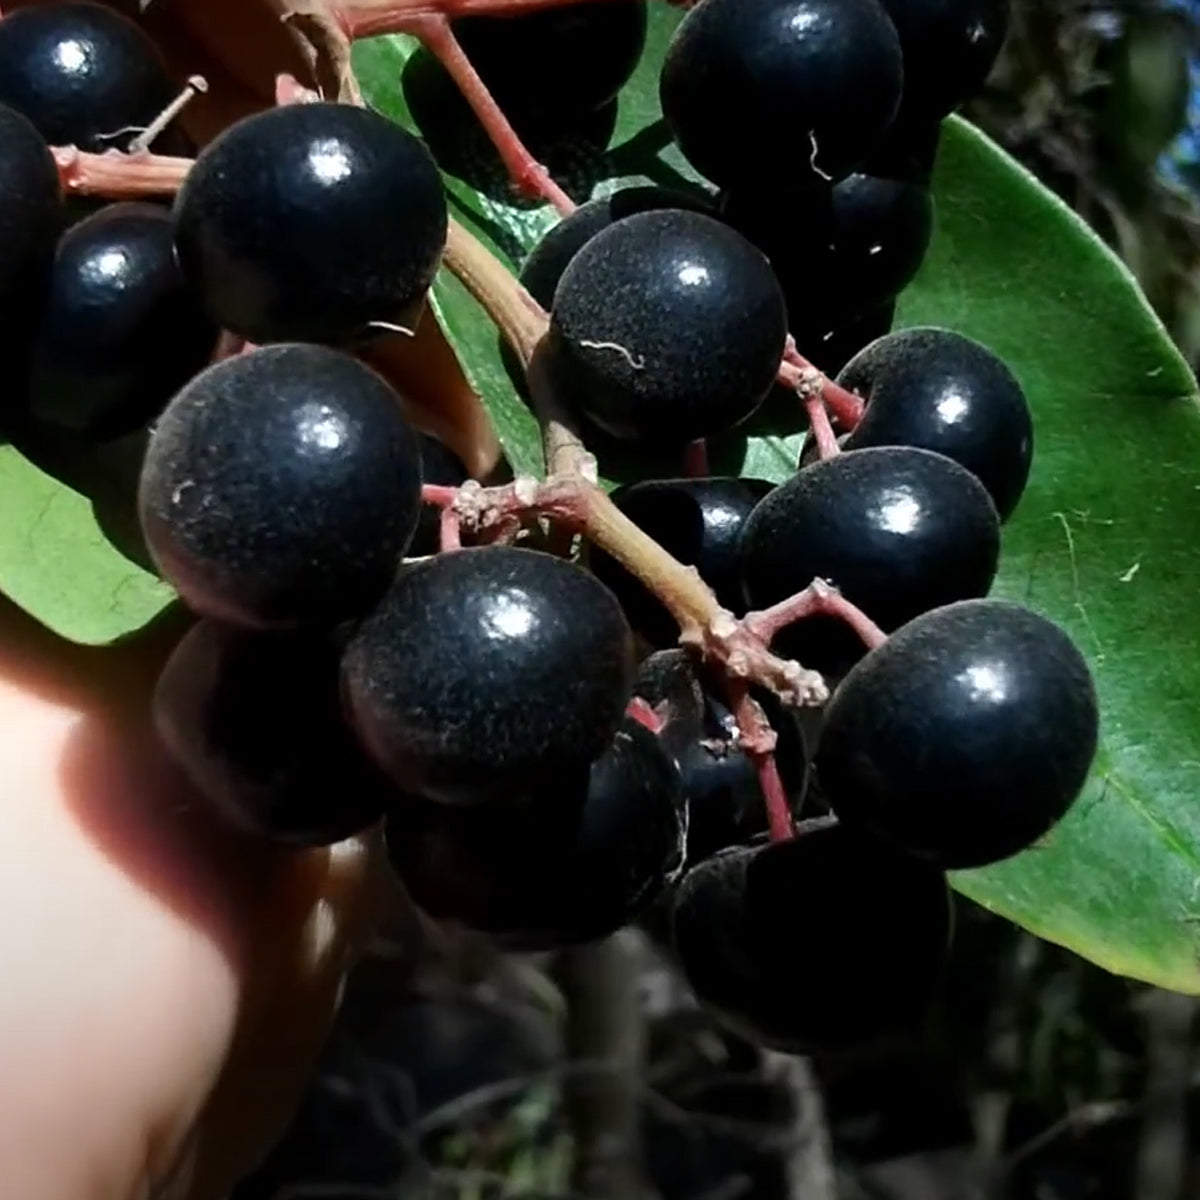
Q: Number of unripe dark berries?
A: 0